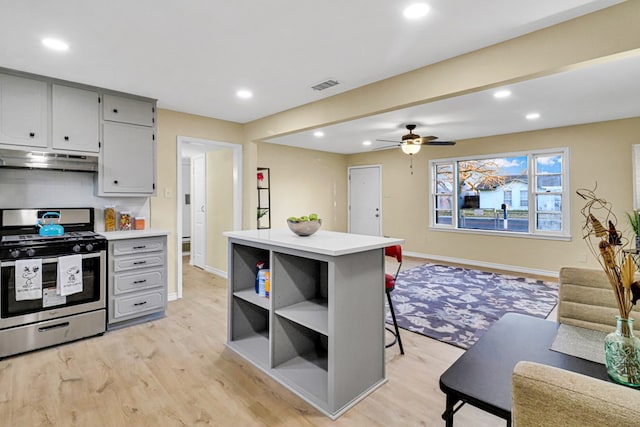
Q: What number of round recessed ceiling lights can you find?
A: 7